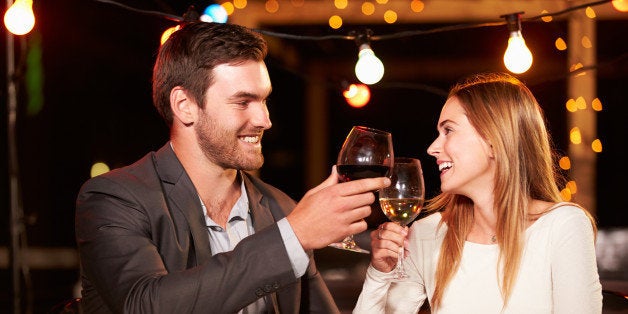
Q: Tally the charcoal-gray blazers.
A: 1